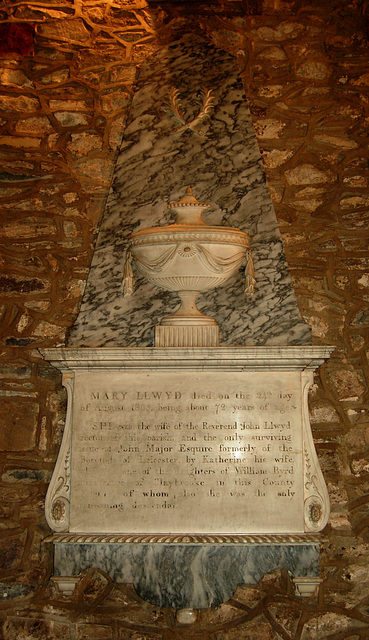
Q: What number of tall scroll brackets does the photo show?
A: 2